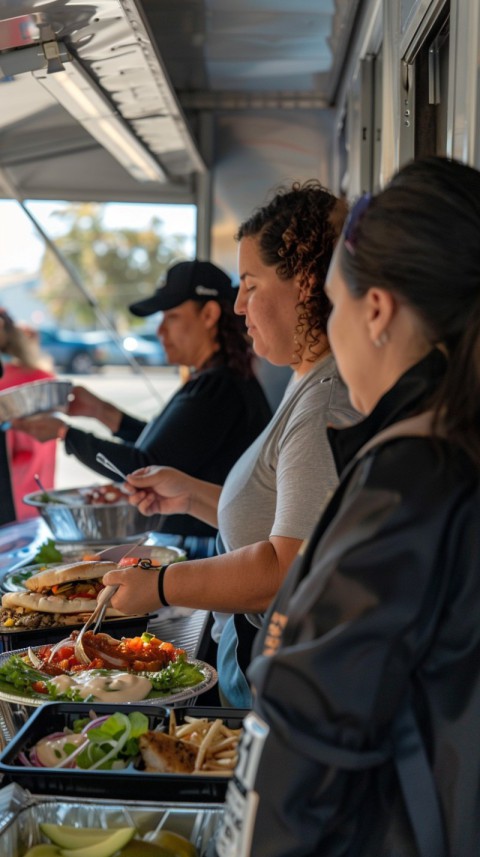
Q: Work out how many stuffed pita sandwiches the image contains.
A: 2